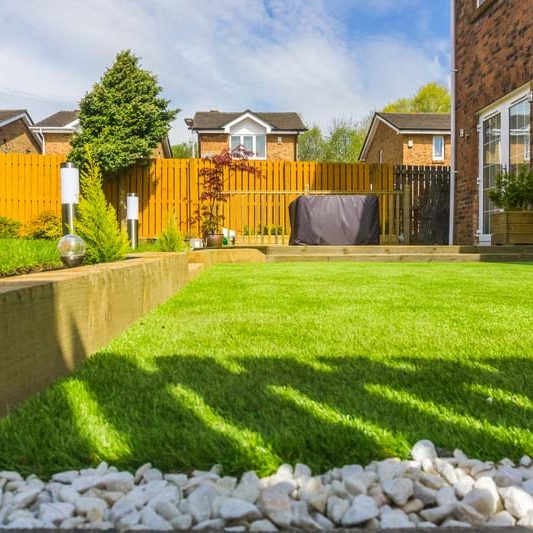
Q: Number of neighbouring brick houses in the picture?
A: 4